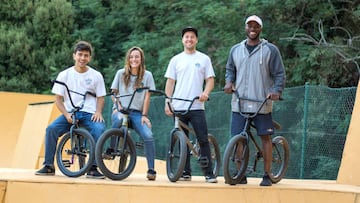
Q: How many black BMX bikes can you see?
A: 4